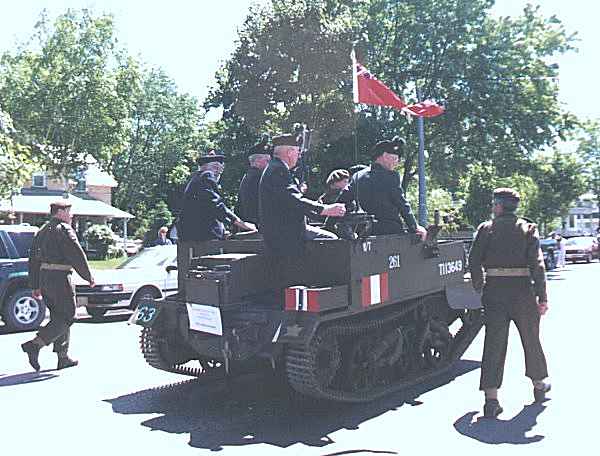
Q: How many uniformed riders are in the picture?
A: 5